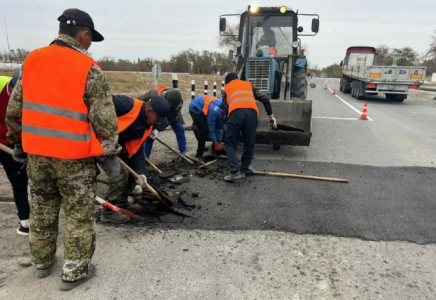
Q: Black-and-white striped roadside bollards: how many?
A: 5